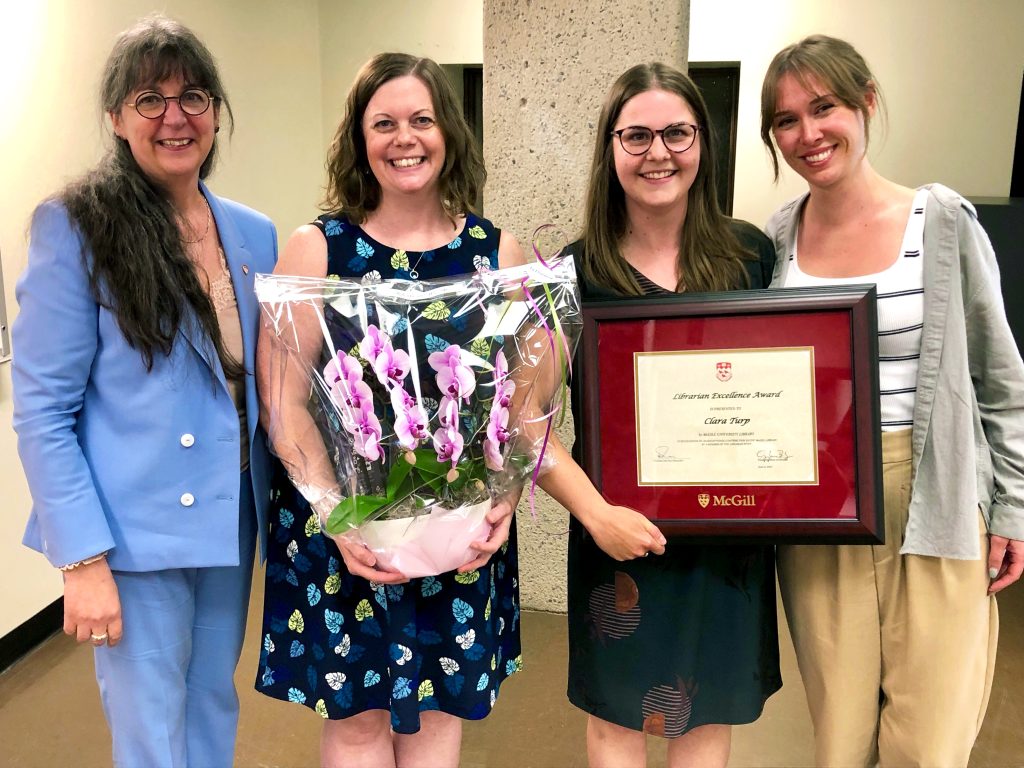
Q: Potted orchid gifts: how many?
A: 1